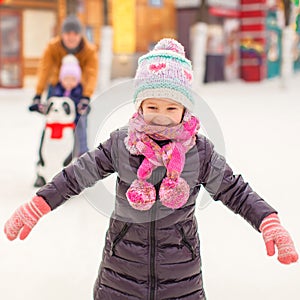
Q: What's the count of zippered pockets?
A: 2